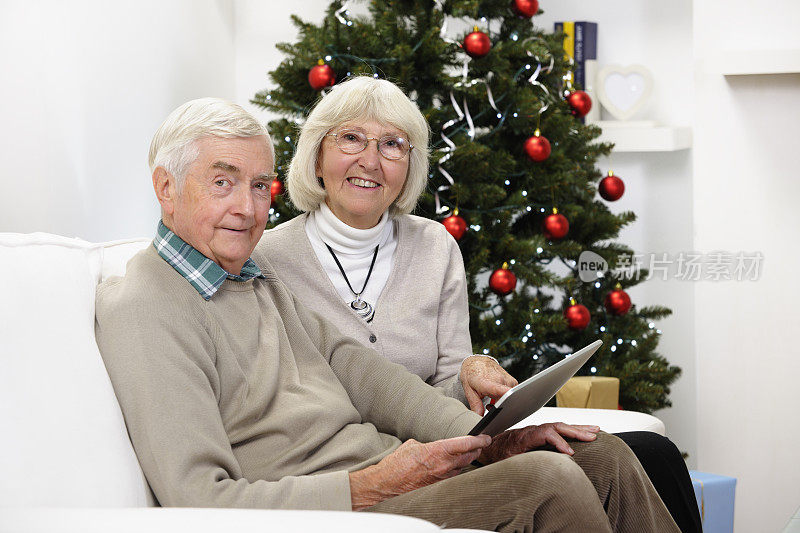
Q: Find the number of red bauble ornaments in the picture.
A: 12